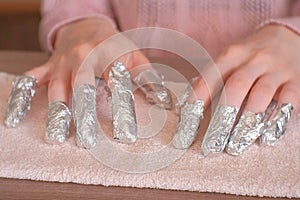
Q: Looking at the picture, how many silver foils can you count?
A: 10